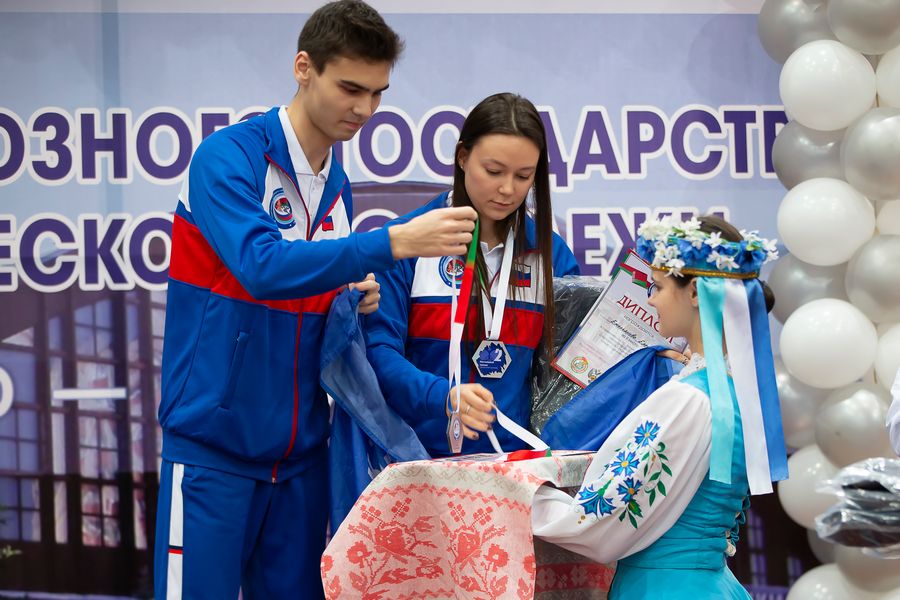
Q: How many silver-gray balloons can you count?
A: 10